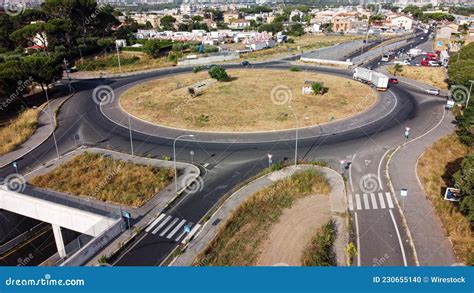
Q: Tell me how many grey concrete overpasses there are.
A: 1